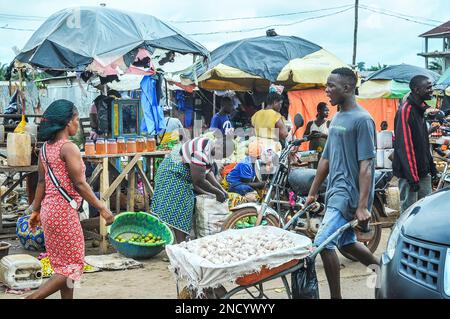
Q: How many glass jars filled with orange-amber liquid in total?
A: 7